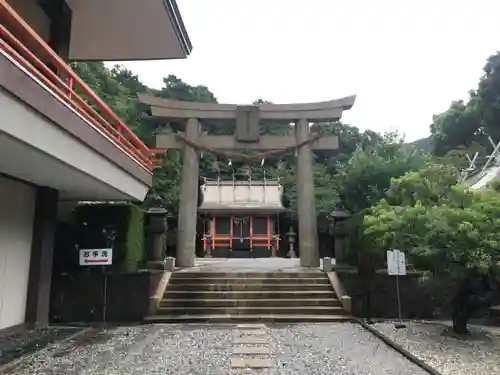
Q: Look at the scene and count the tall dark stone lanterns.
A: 2